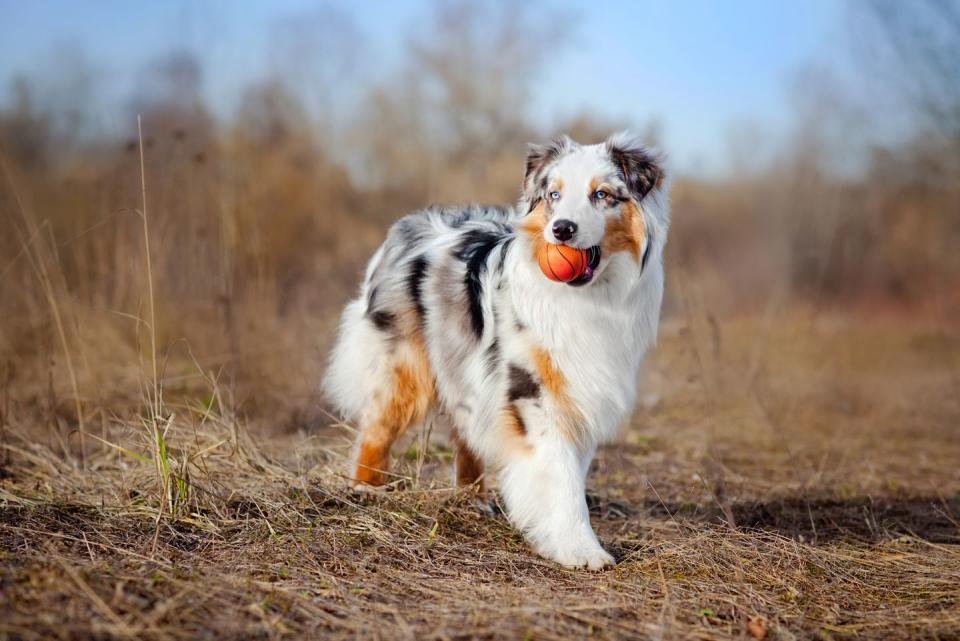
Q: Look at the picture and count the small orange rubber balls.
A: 1